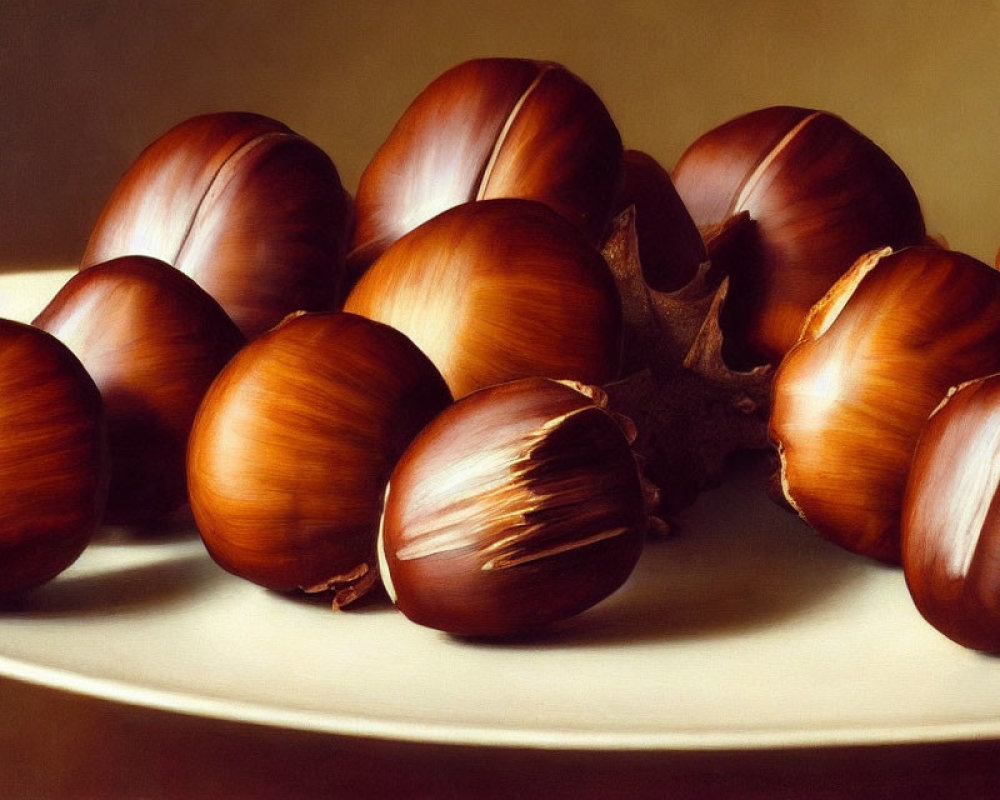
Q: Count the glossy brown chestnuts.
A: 11